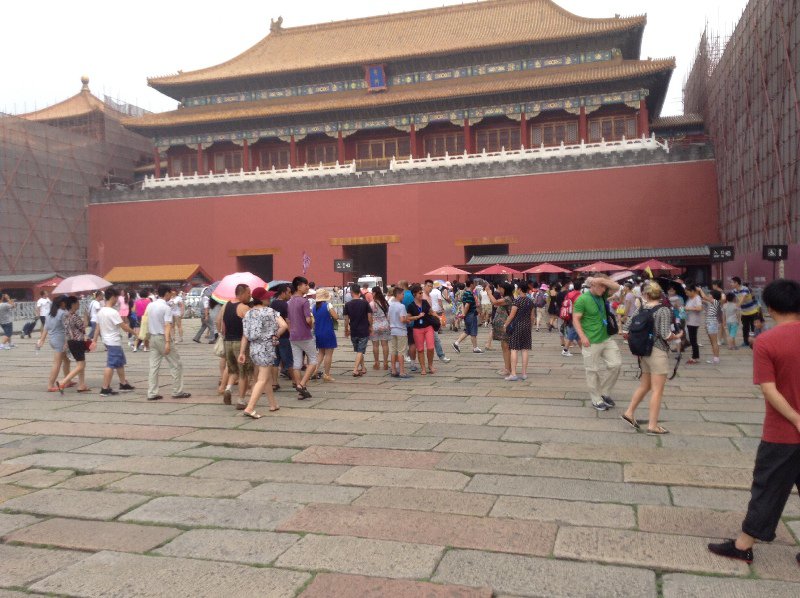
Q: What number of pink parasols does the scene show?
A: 2